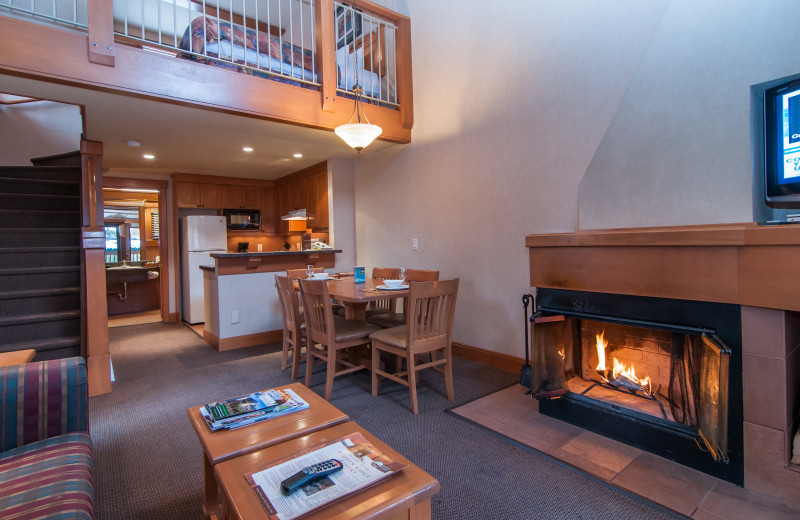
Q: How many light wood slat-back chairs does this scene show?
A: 6